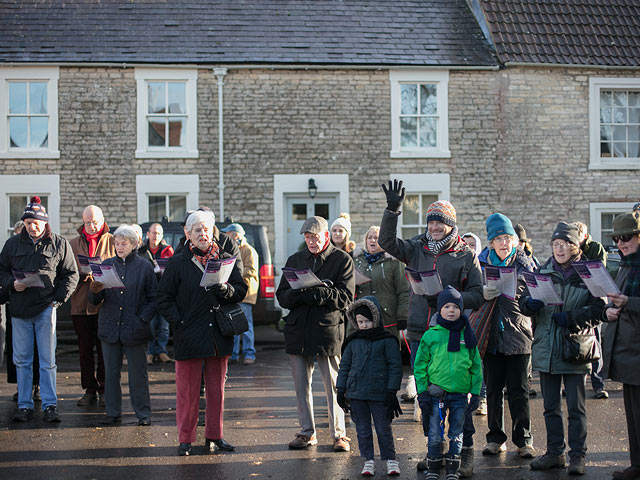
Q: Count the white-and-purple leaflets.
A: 11